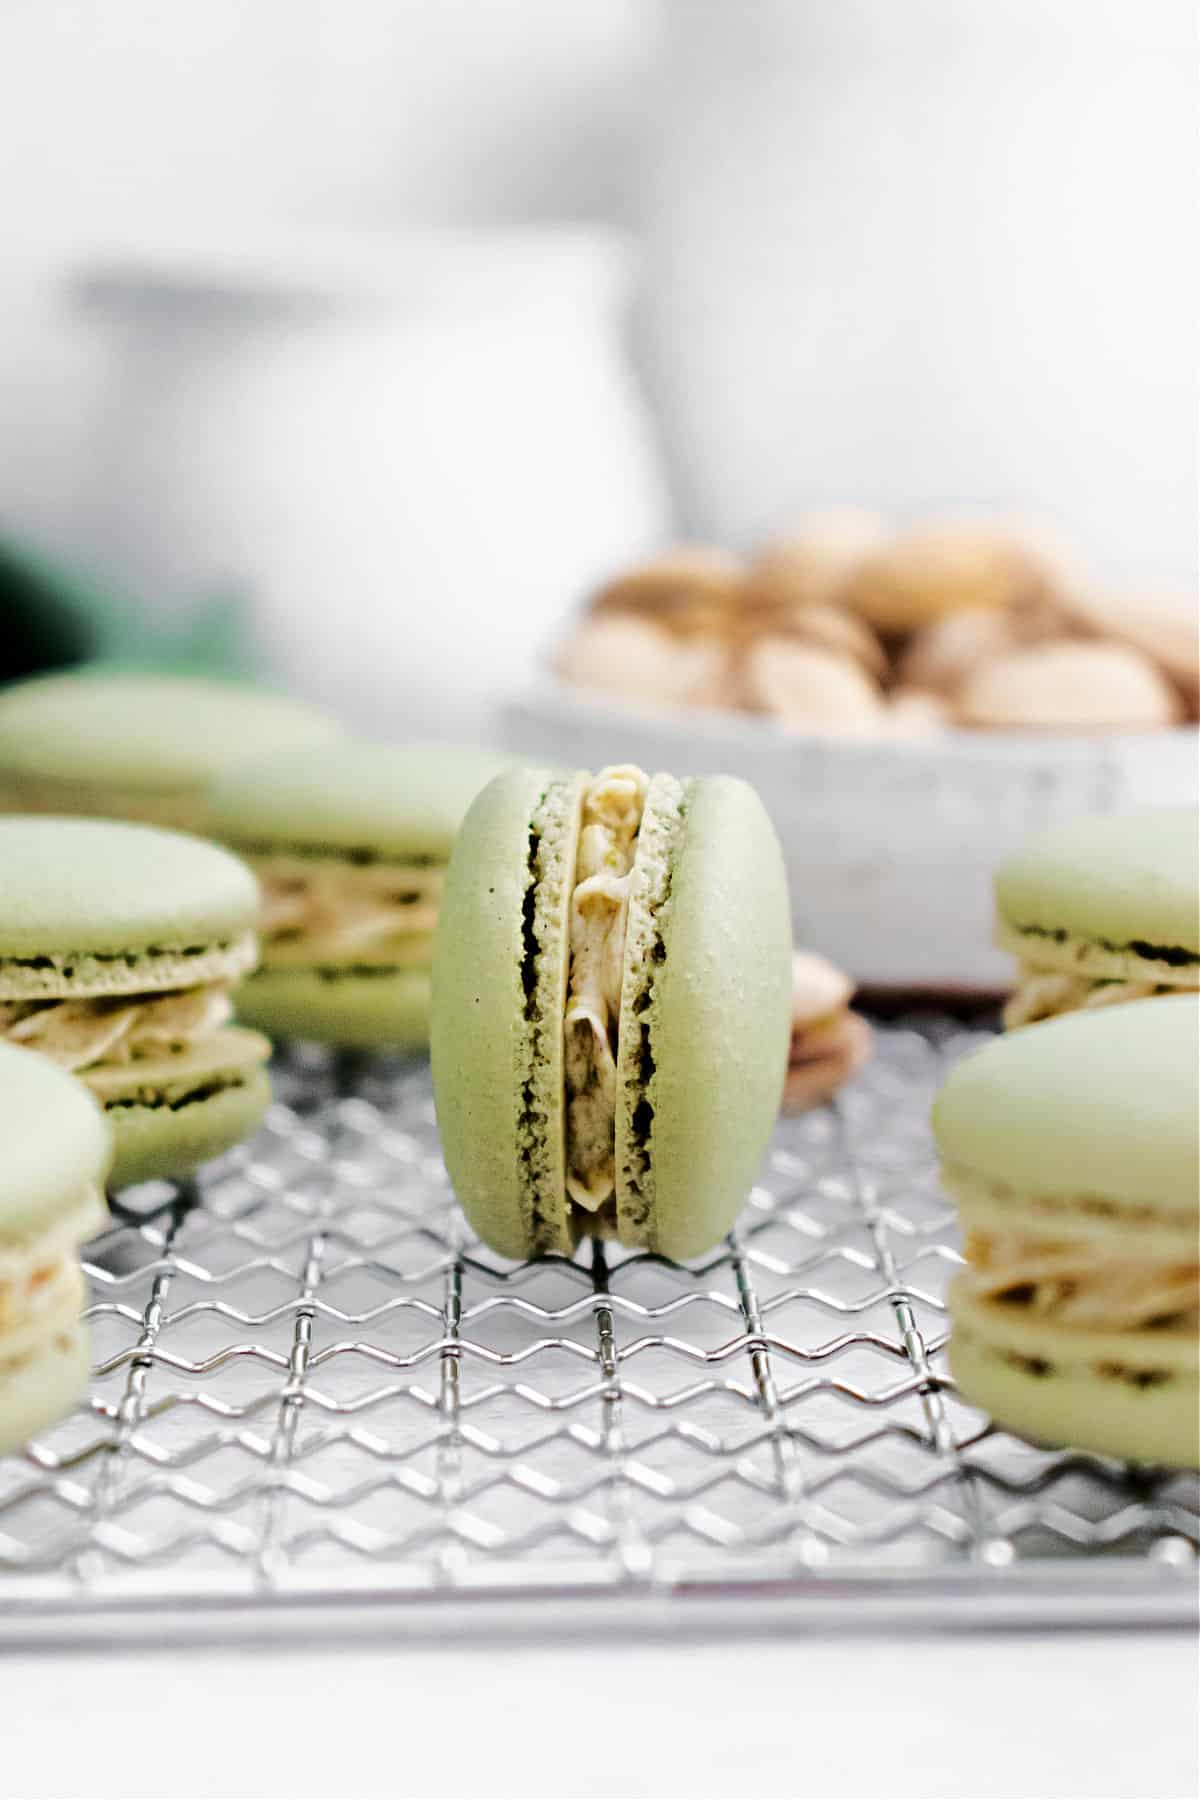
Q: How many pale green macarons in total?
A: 7